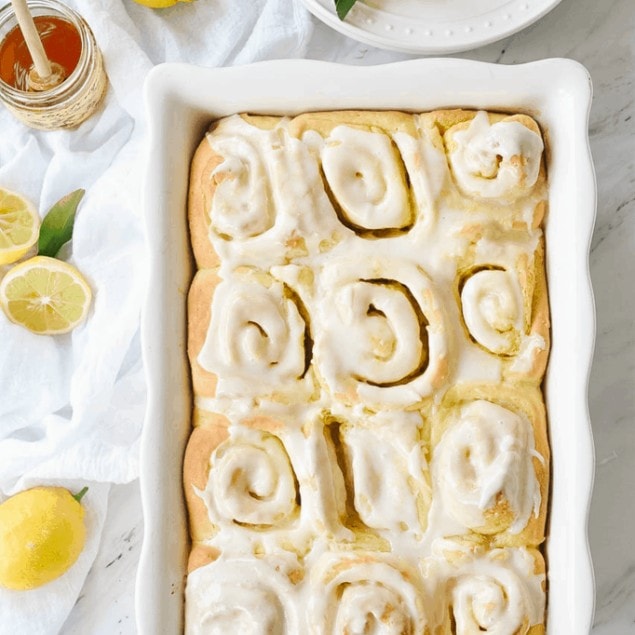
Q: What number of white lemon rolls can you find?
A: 12